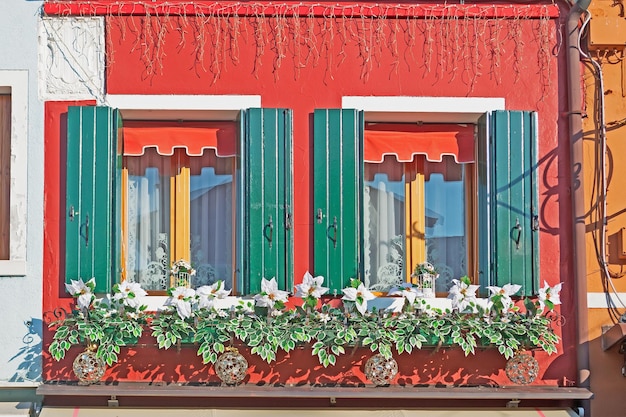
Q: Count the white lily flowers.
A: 11